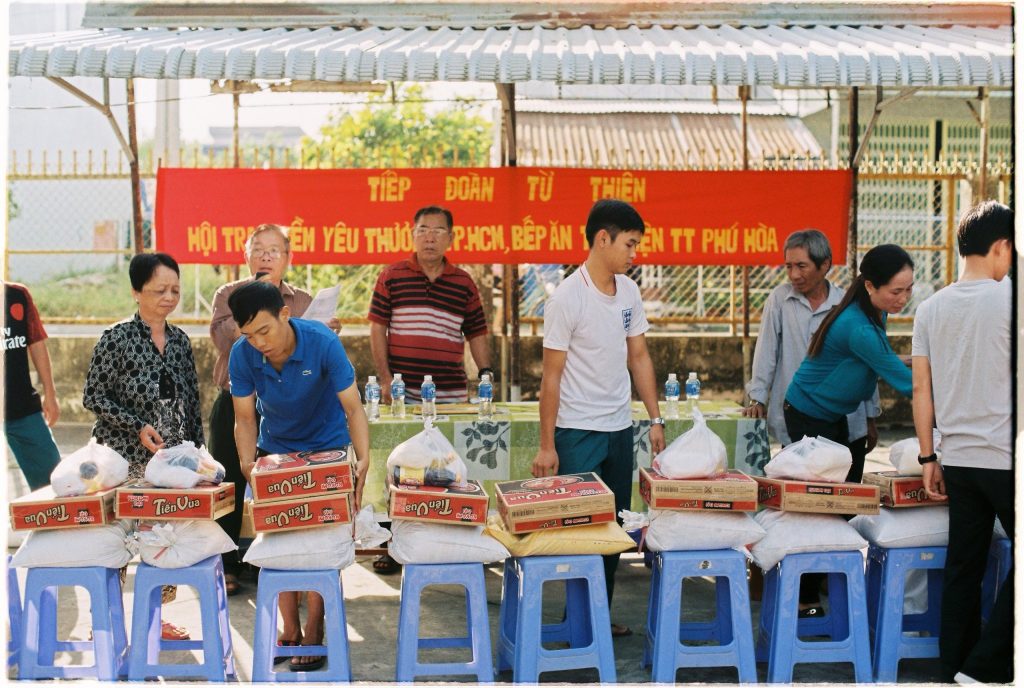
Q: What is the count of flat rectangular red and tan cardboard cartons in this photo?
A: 9